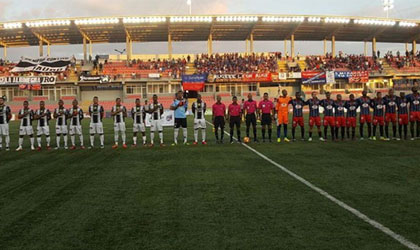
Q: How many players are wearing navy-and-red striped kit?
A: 10